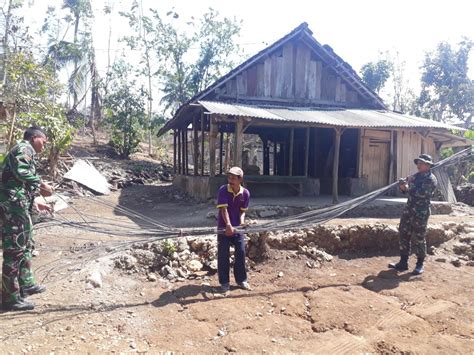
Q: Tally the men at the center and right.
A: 2